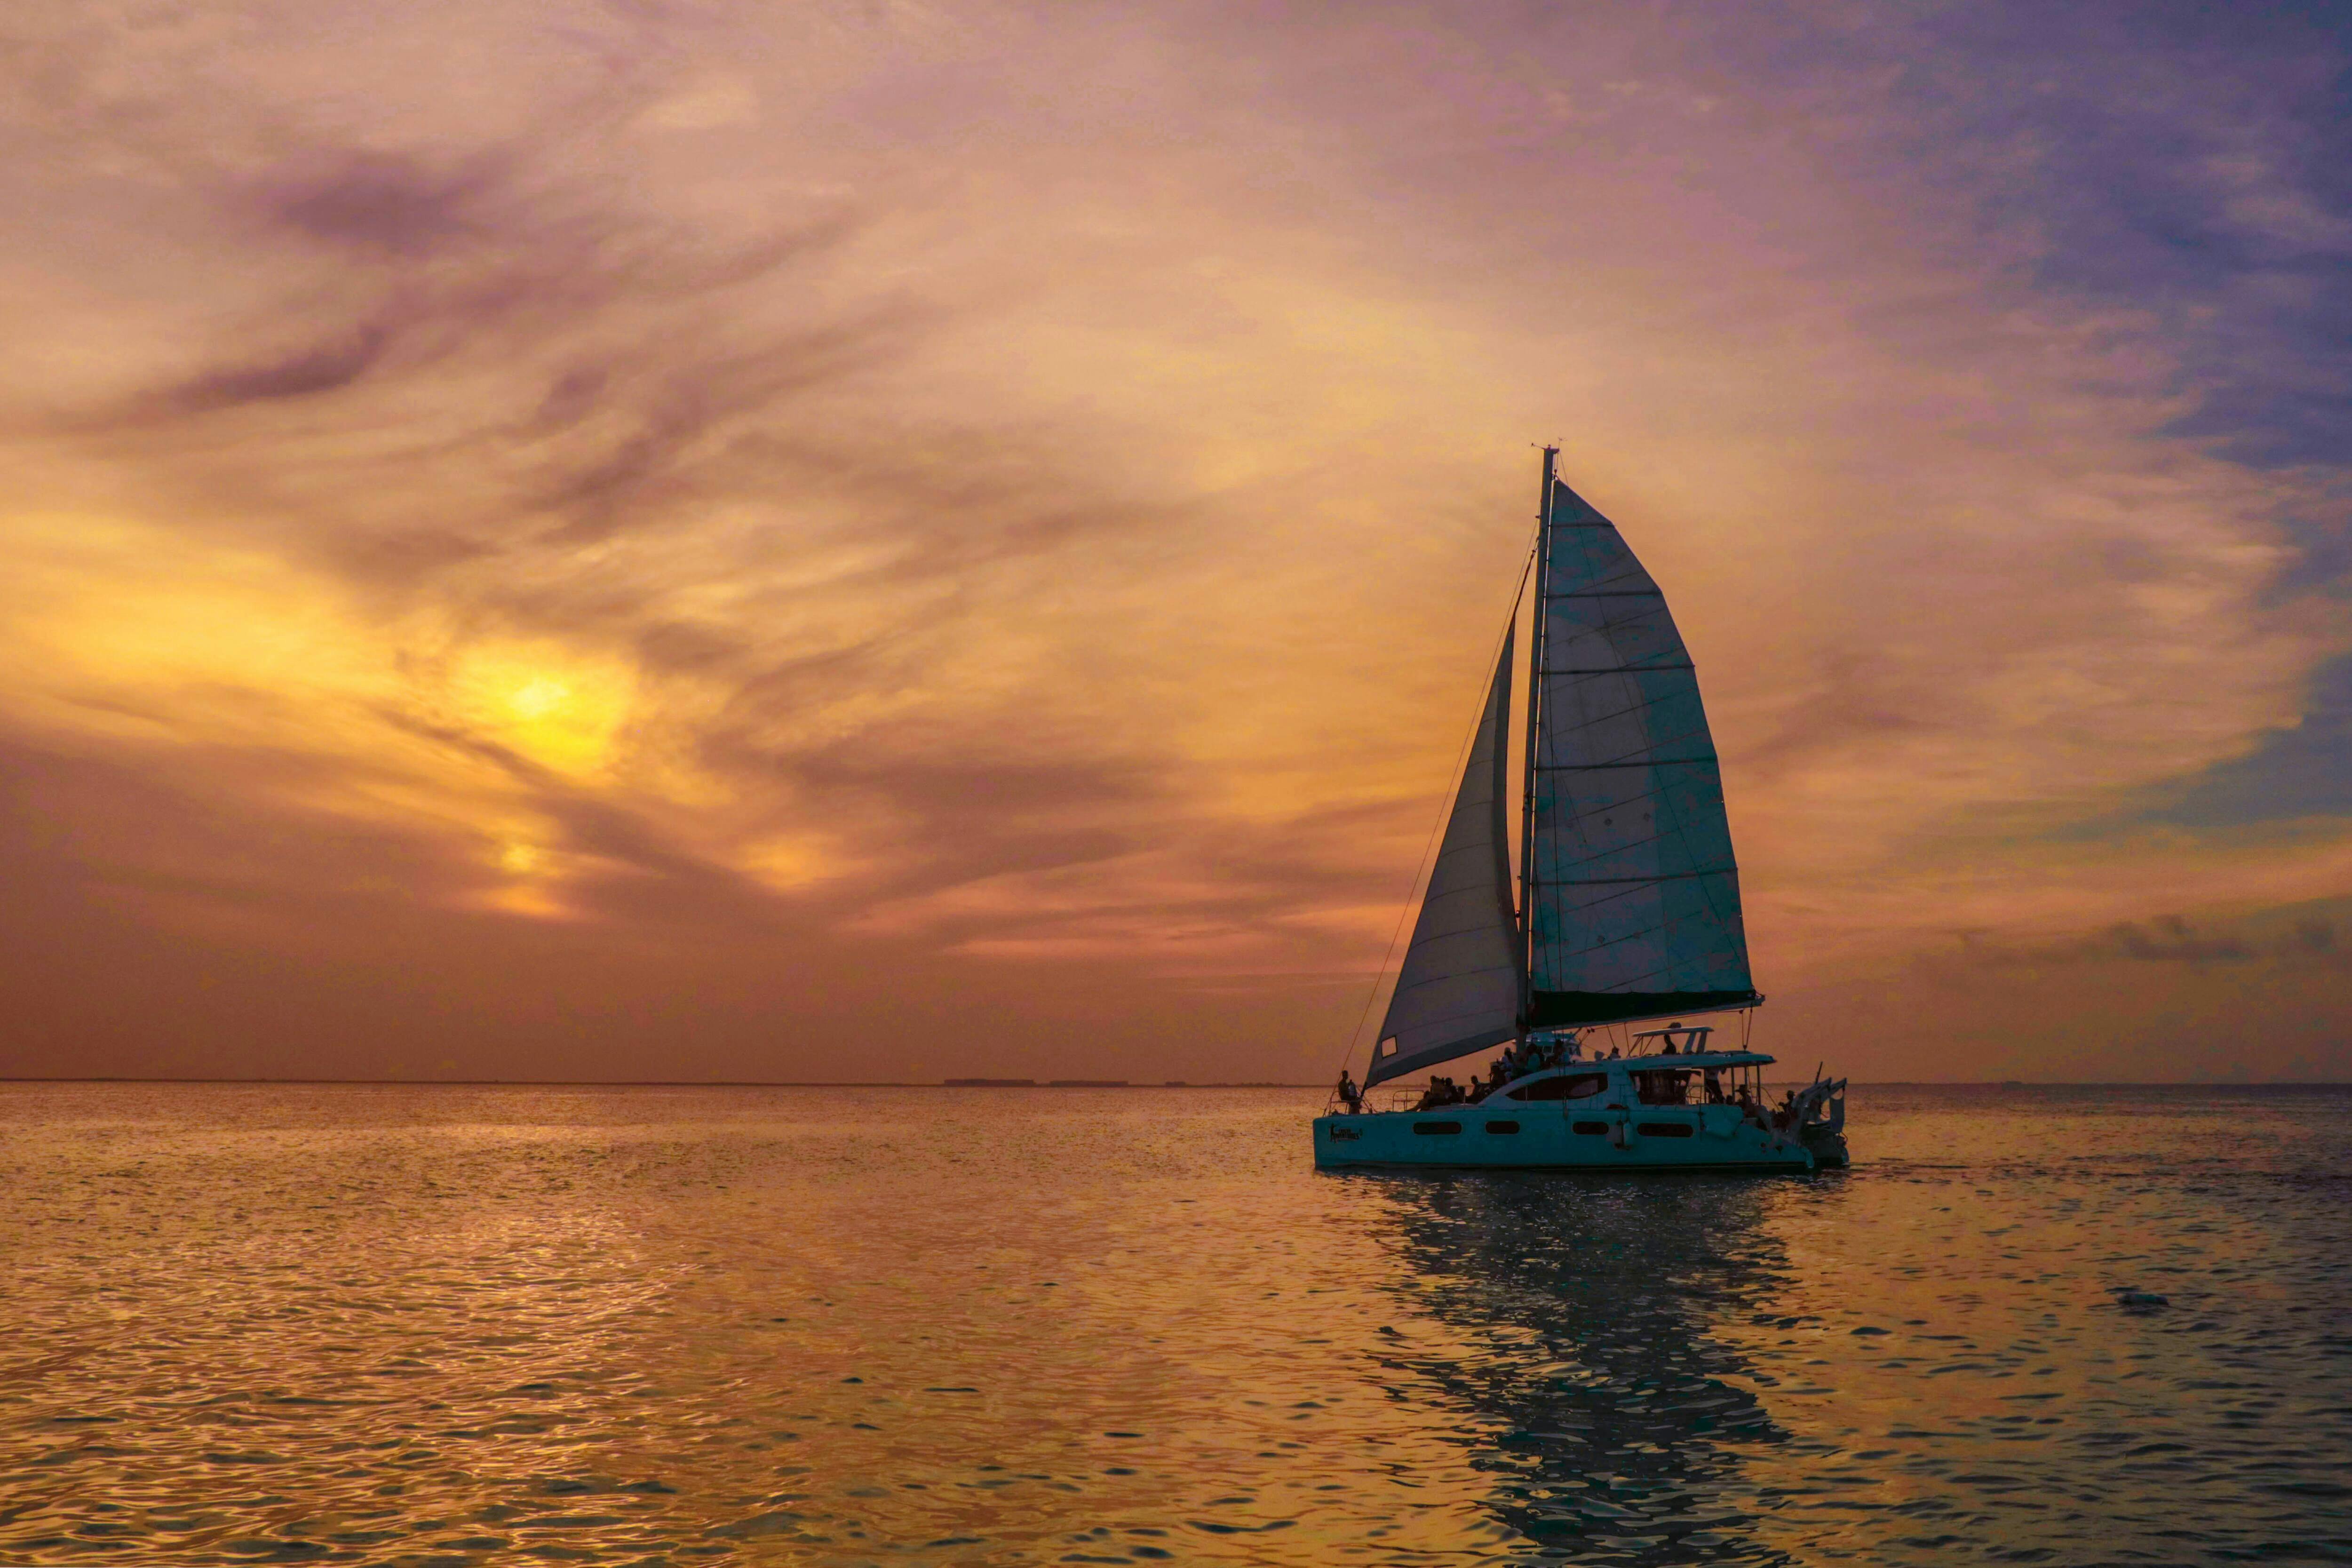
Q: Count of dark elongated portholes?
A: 4